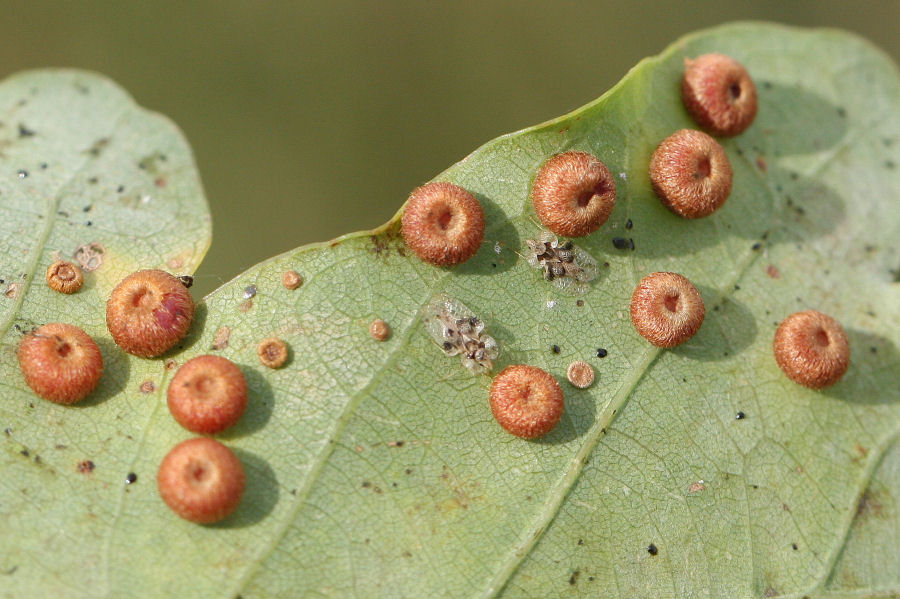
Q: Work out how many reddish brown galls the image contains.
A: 11